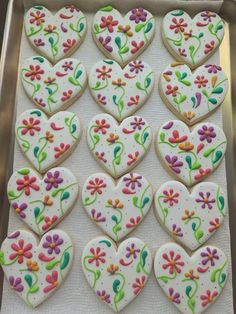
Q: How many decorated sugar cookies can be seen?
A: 15